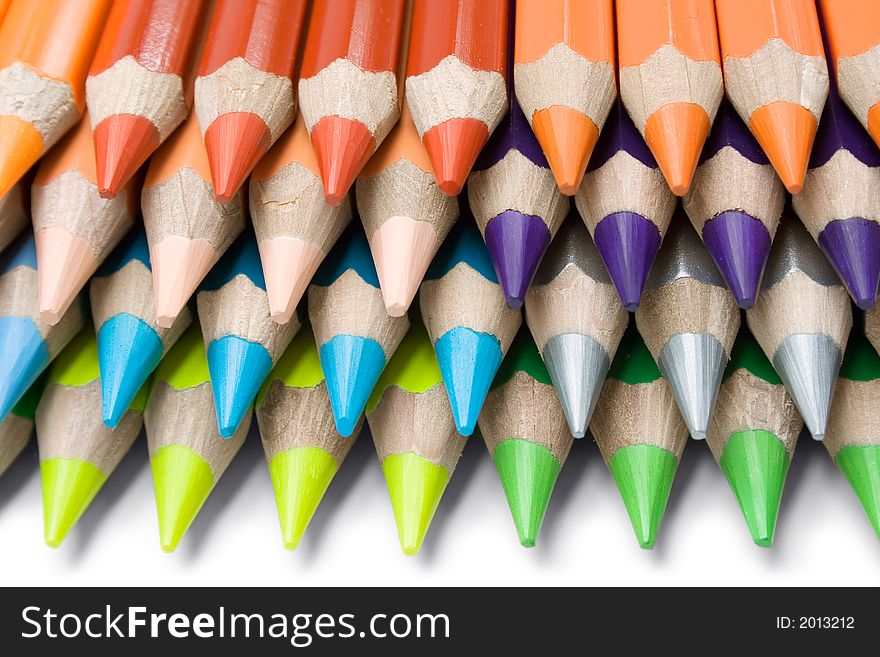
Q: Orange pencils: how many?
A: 5